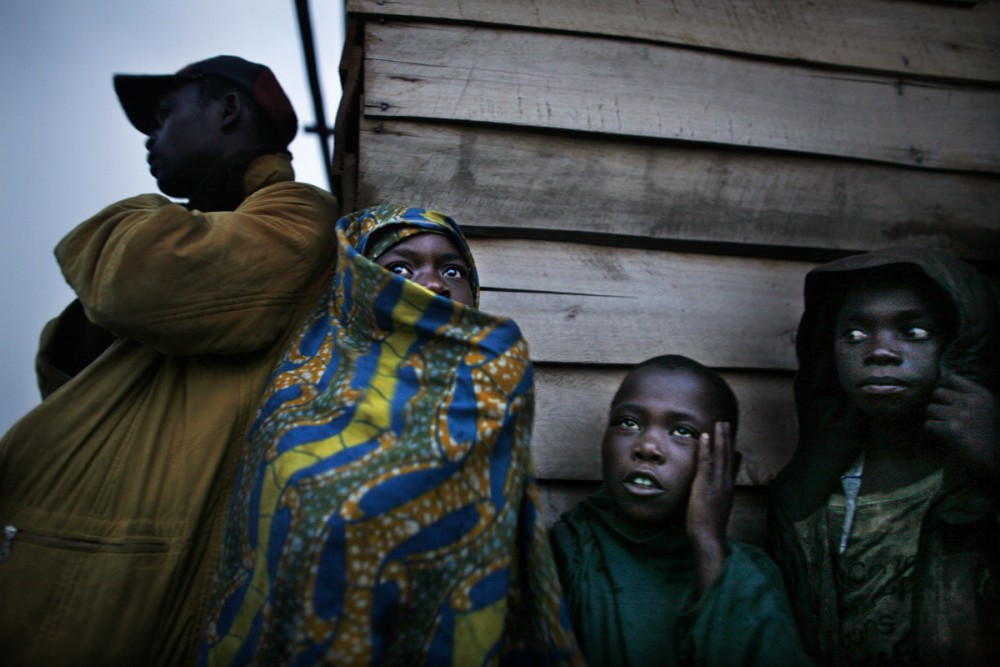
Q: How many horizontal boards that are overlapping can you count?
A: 6